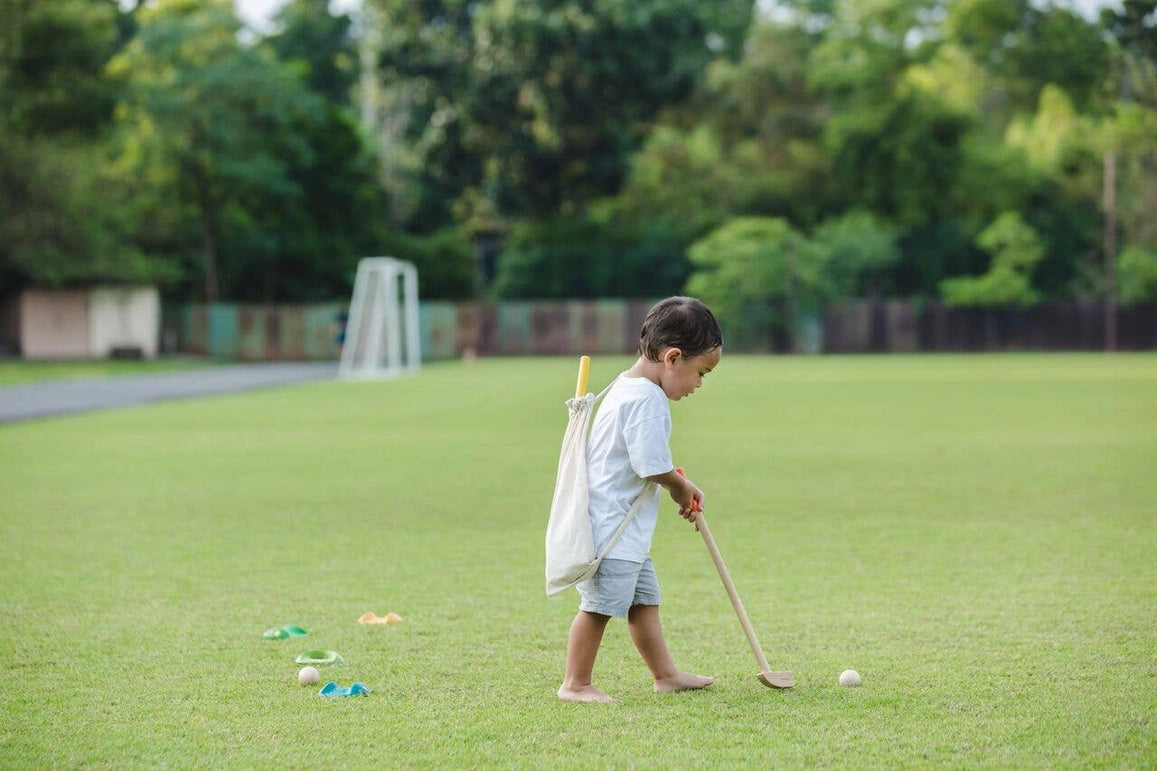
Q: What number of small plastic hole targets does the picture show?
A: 4